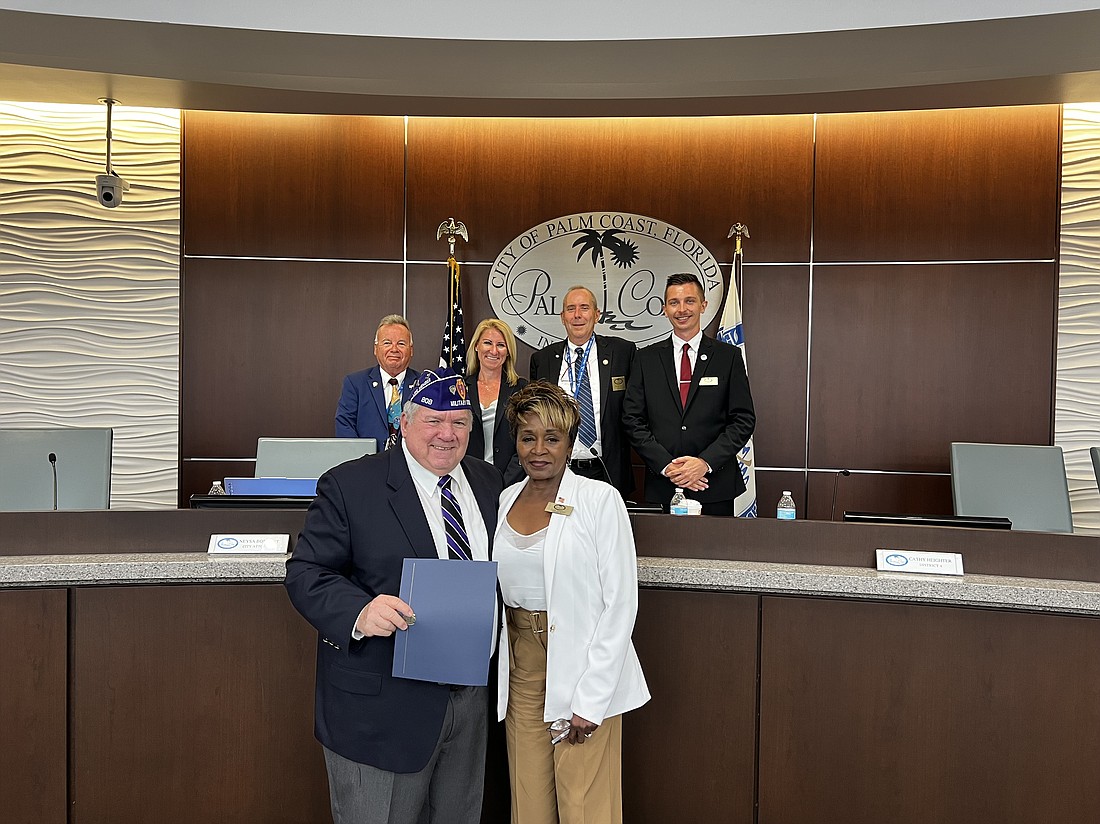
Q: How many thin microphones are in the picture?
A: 3